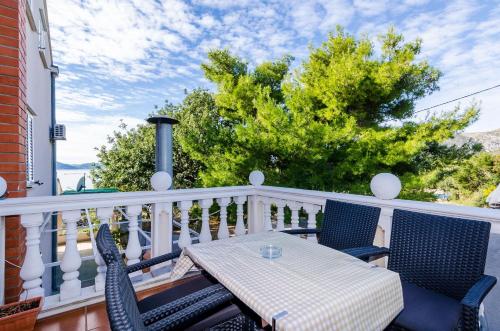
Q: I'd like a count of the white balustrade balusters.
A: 12